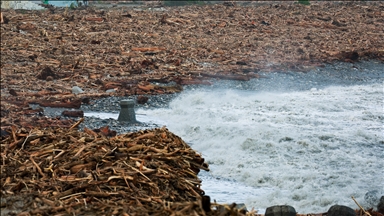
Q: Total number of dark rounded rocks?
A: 3